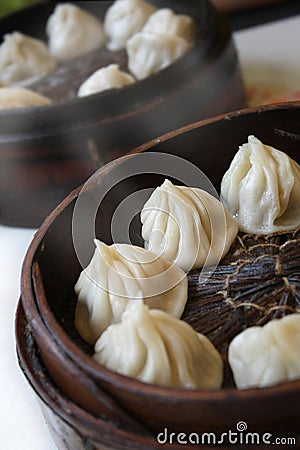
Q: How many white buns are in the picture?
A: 12